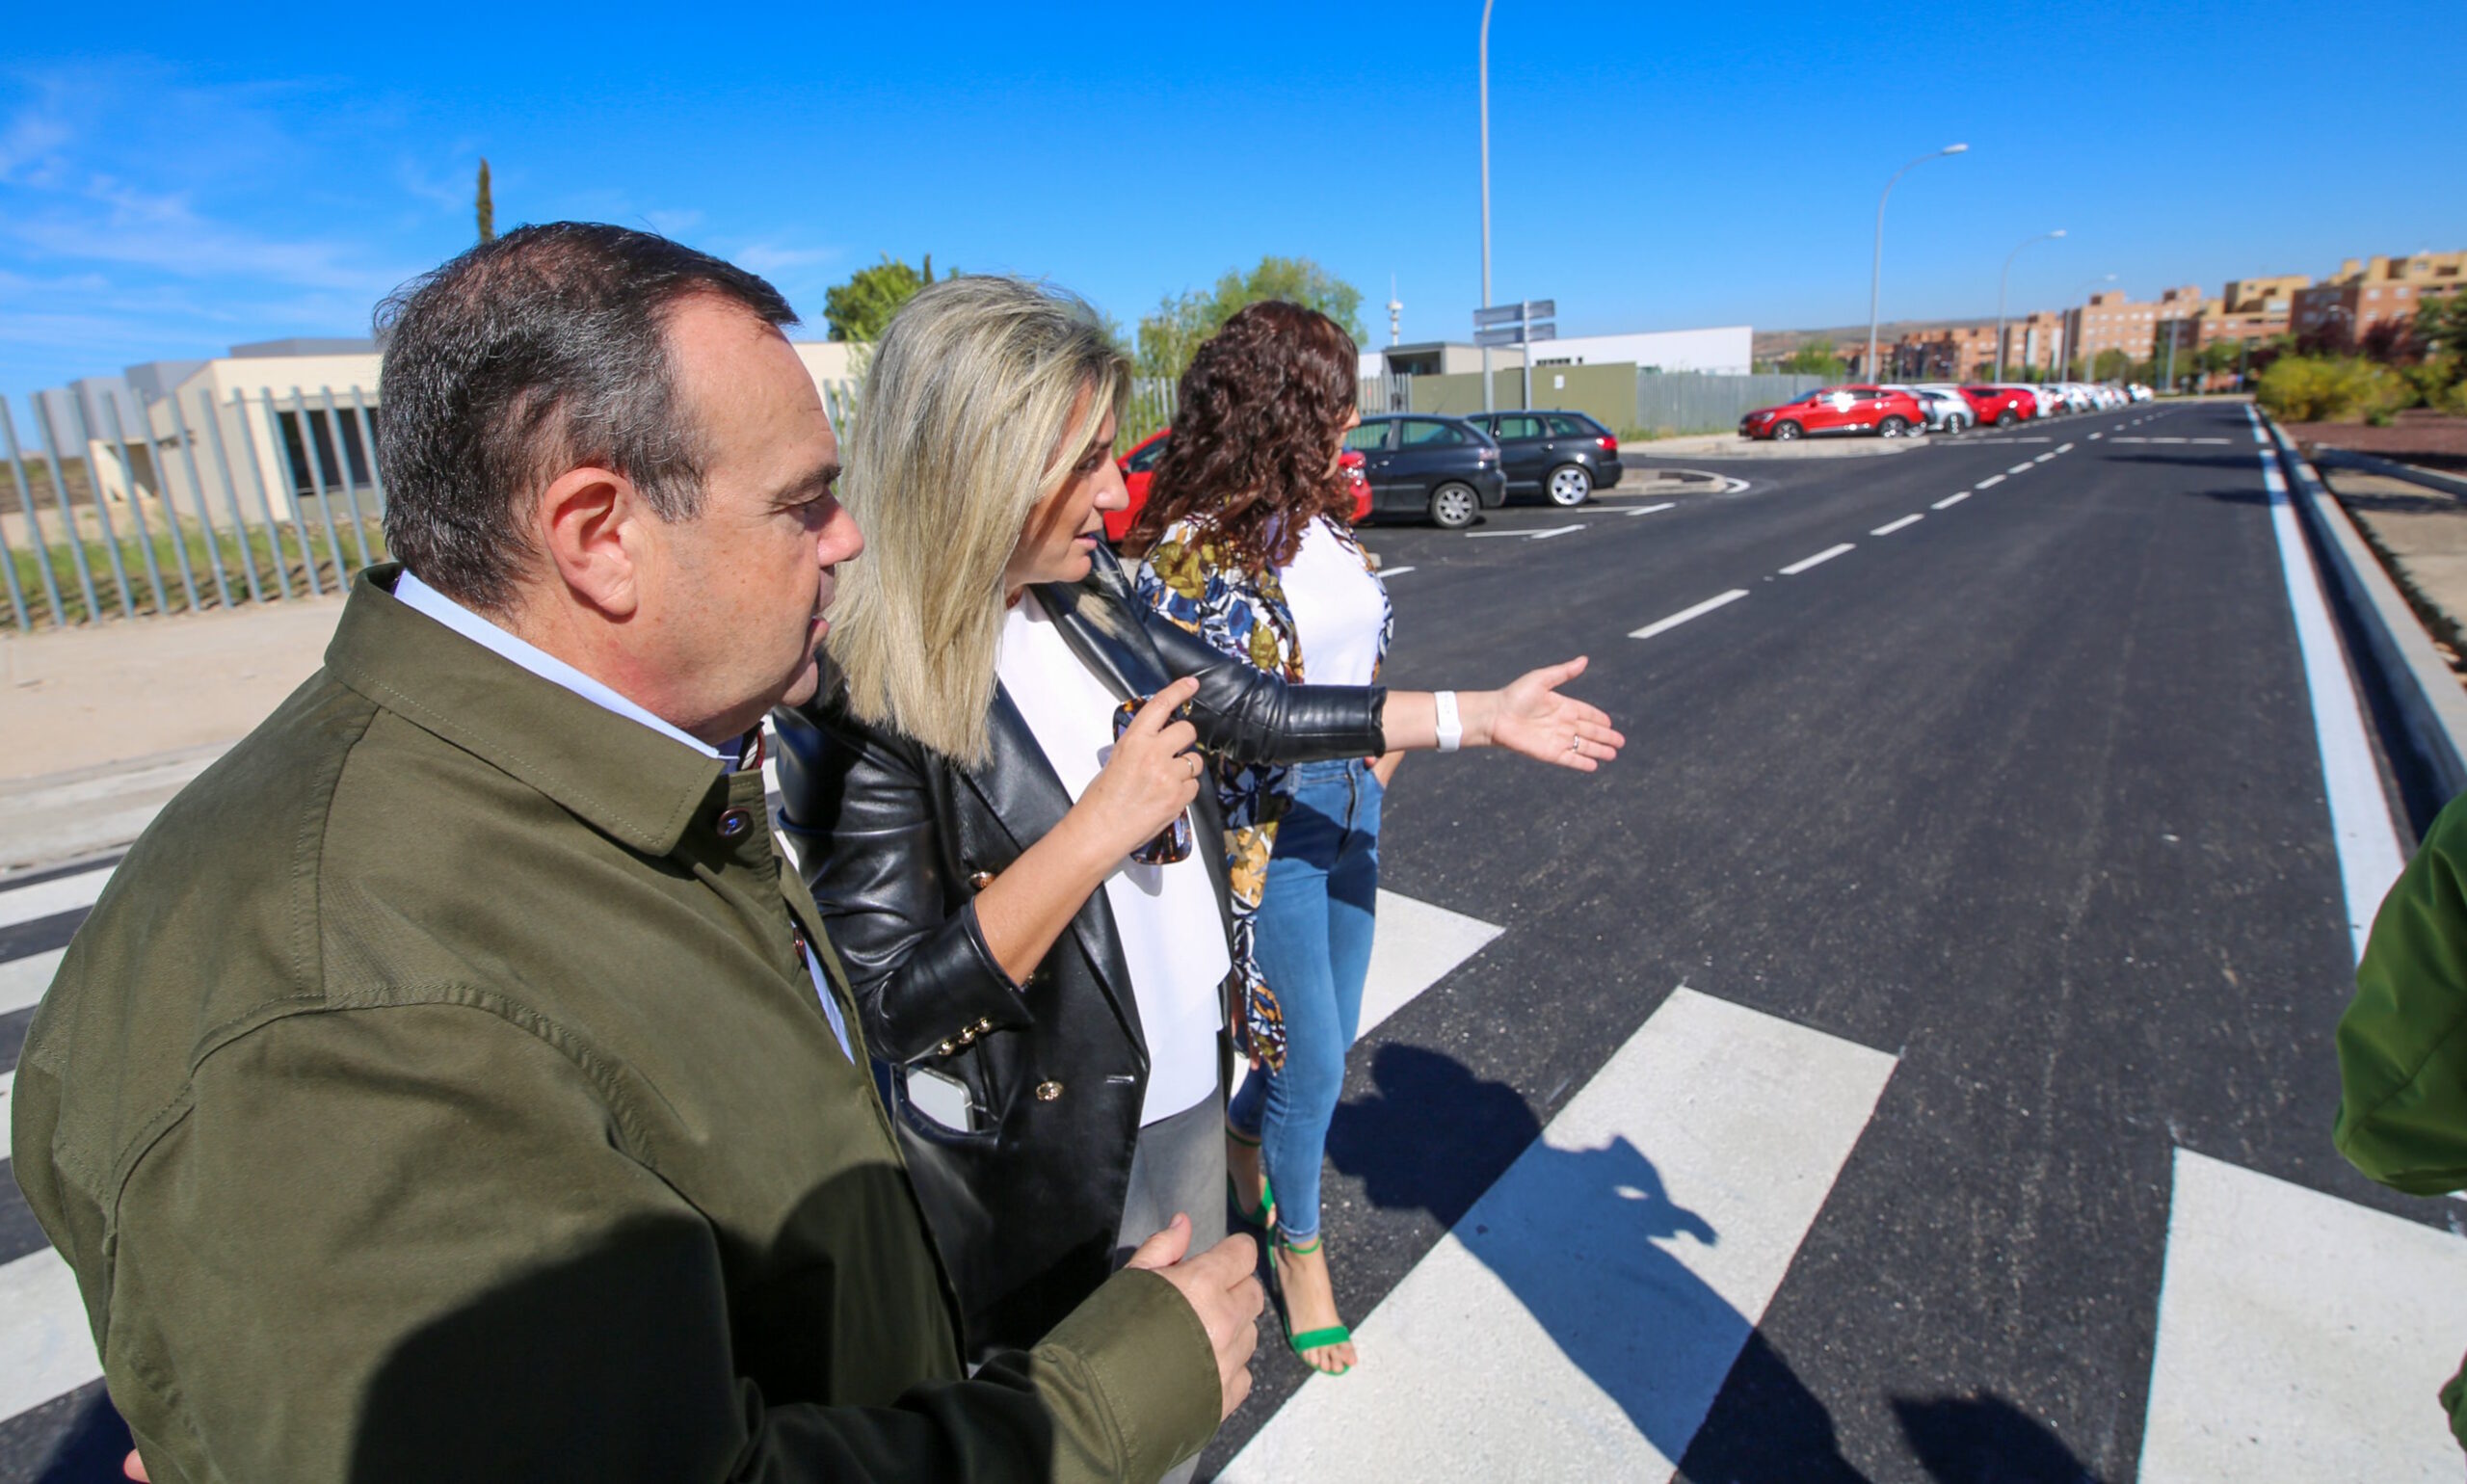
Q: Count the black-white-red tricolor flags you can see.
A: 0